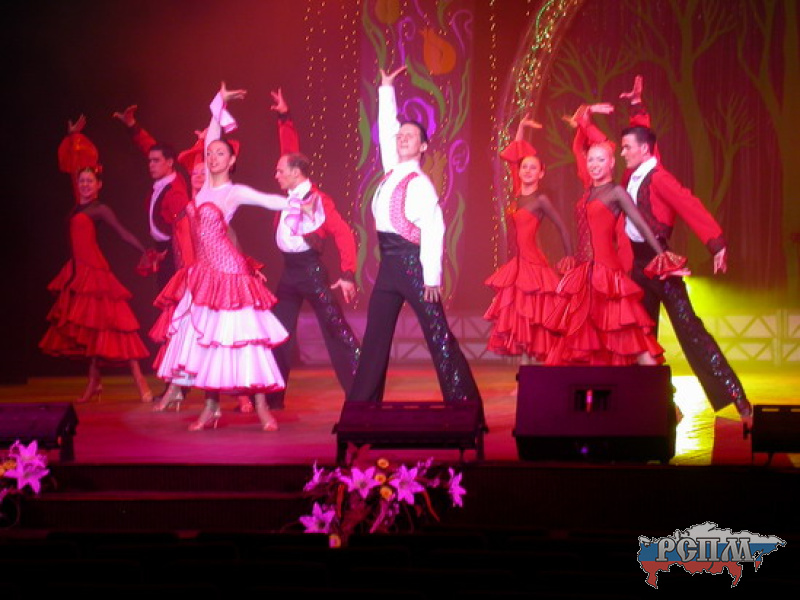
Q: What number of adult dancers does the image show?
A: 9